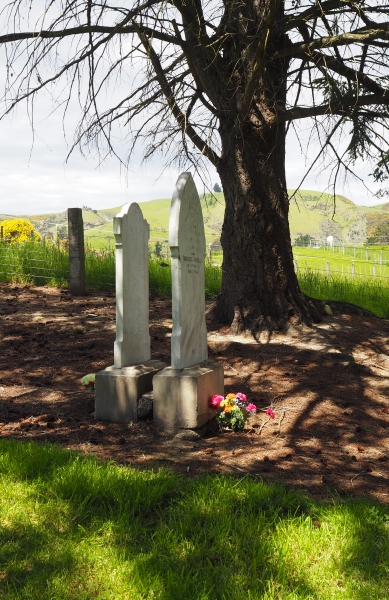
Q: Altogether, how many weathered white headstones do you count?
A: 2